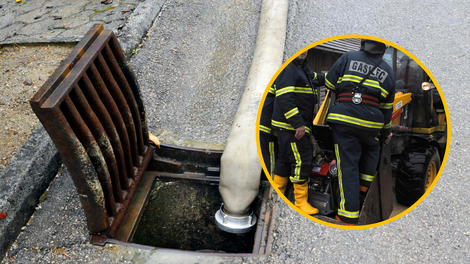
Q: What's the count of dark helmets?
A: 1